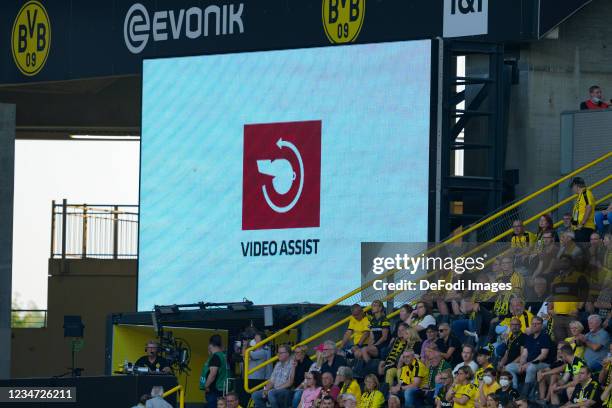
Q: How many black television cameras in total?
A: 1